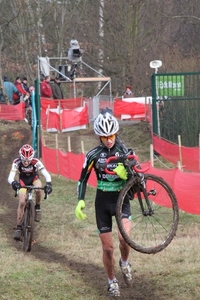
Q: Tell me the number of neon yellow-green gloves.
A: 2